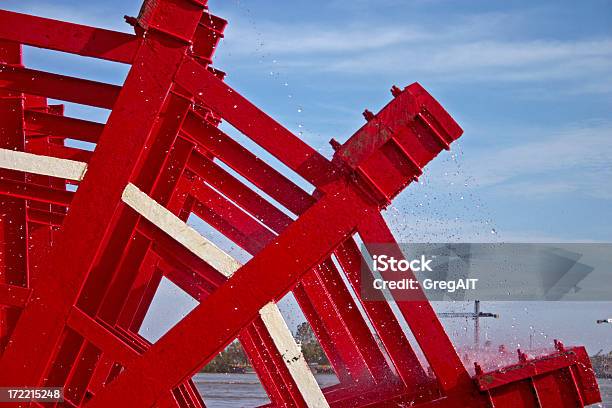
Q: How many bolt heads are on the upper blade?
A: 3